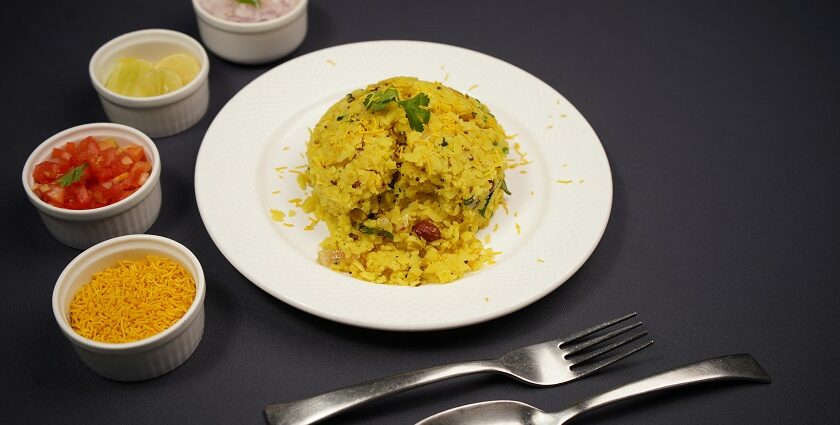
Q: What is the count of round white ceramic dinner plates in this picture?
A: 1